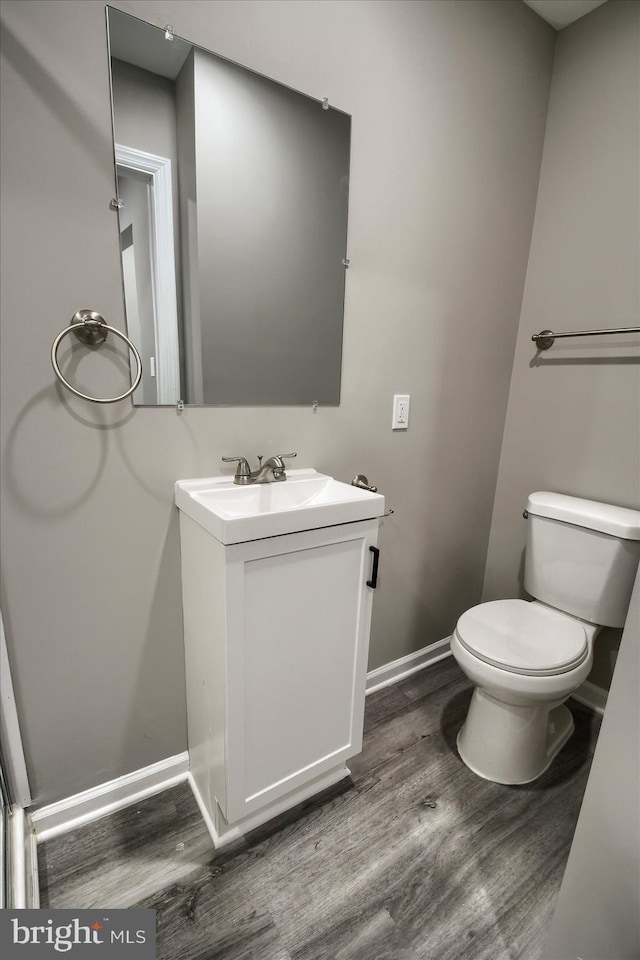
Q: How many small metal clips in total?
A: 6